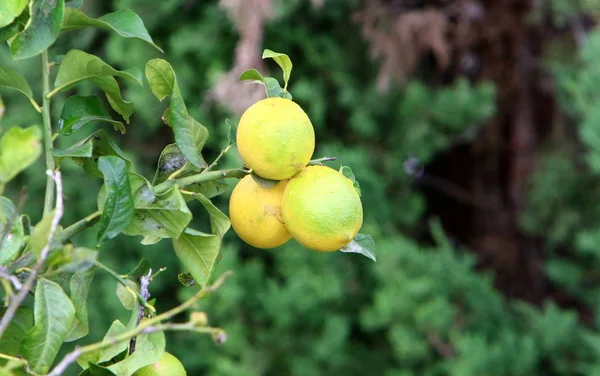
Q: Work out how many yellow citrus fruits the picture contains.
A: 3